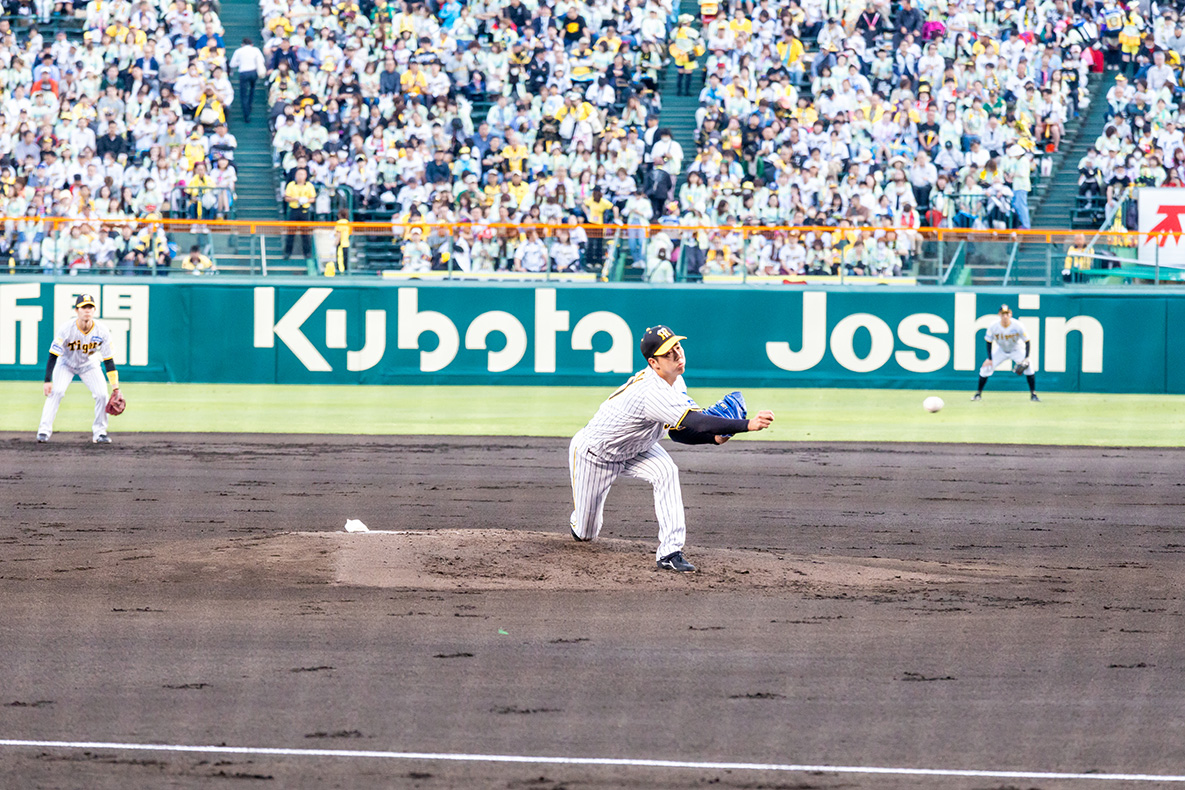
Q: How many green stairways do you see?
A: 3